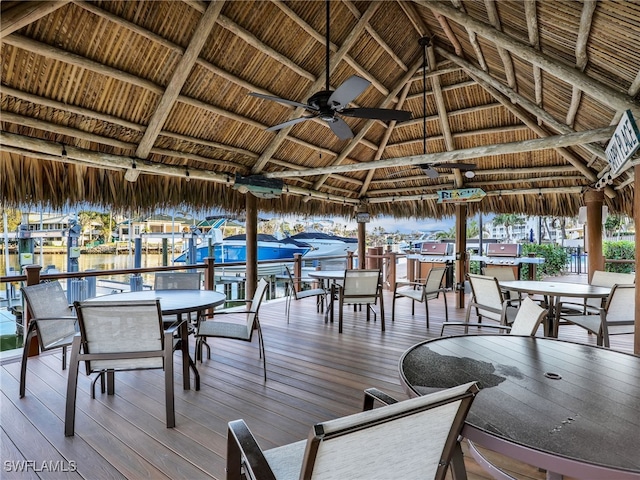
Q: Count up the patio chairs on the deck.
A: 13